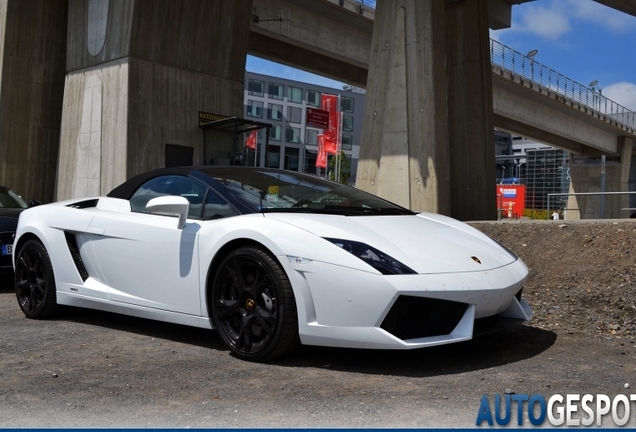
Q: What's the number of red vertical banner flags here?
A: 3